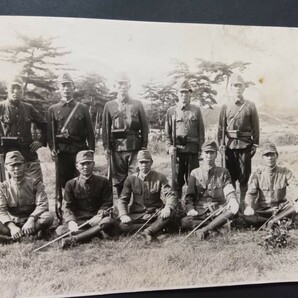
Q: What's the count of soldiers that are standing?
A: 5